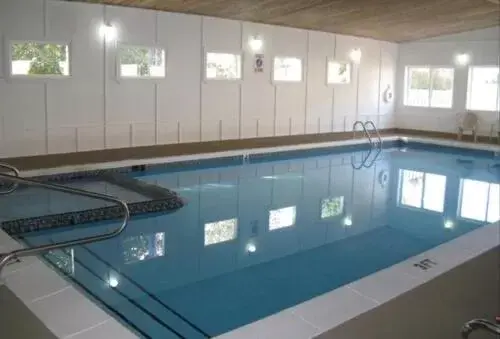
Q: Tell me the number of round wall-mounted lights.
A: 4